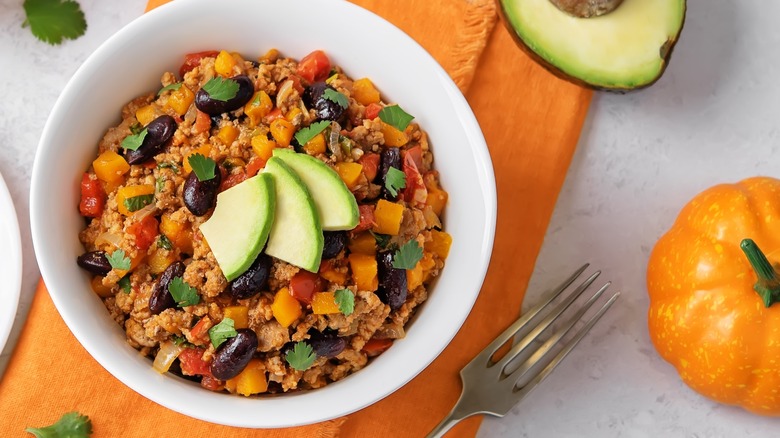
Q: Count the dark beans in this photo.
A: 12